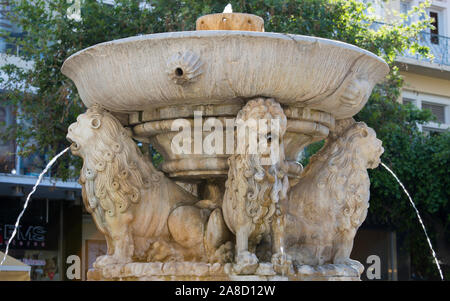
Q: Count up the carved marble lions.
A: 3